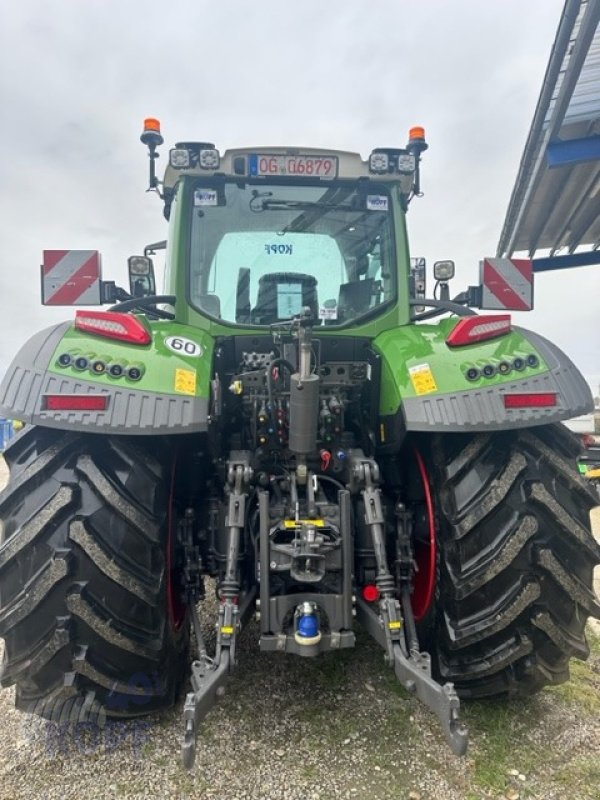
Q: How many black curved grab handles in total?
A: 2